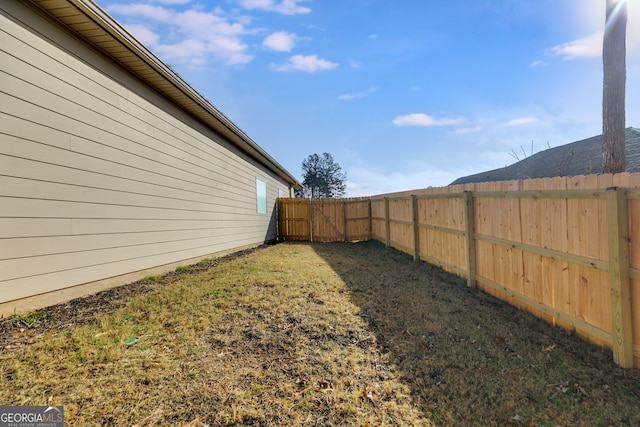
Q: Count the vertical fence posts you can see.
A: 8